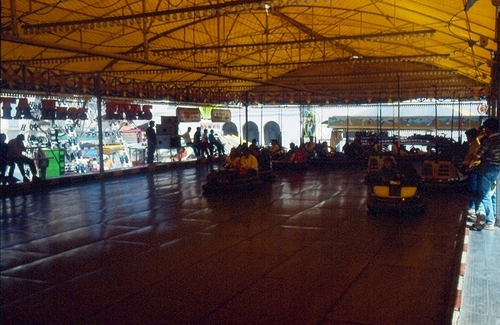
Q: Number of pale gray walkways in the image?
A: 1